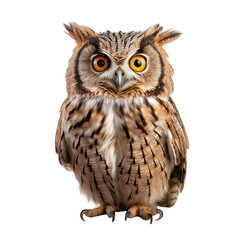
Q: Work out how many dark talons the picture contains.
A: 5